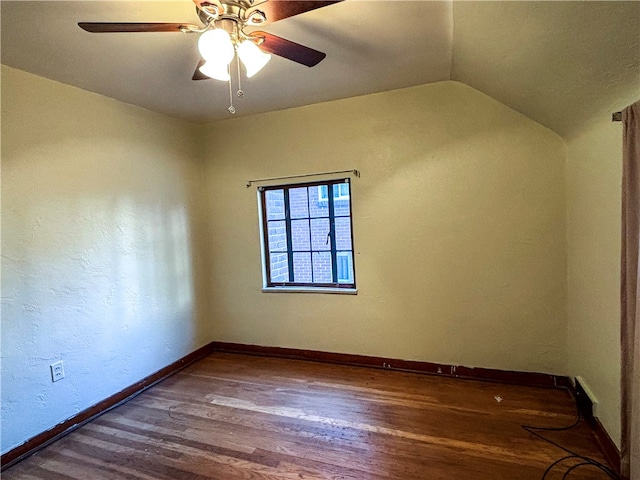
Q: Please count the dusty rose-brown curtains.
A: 1